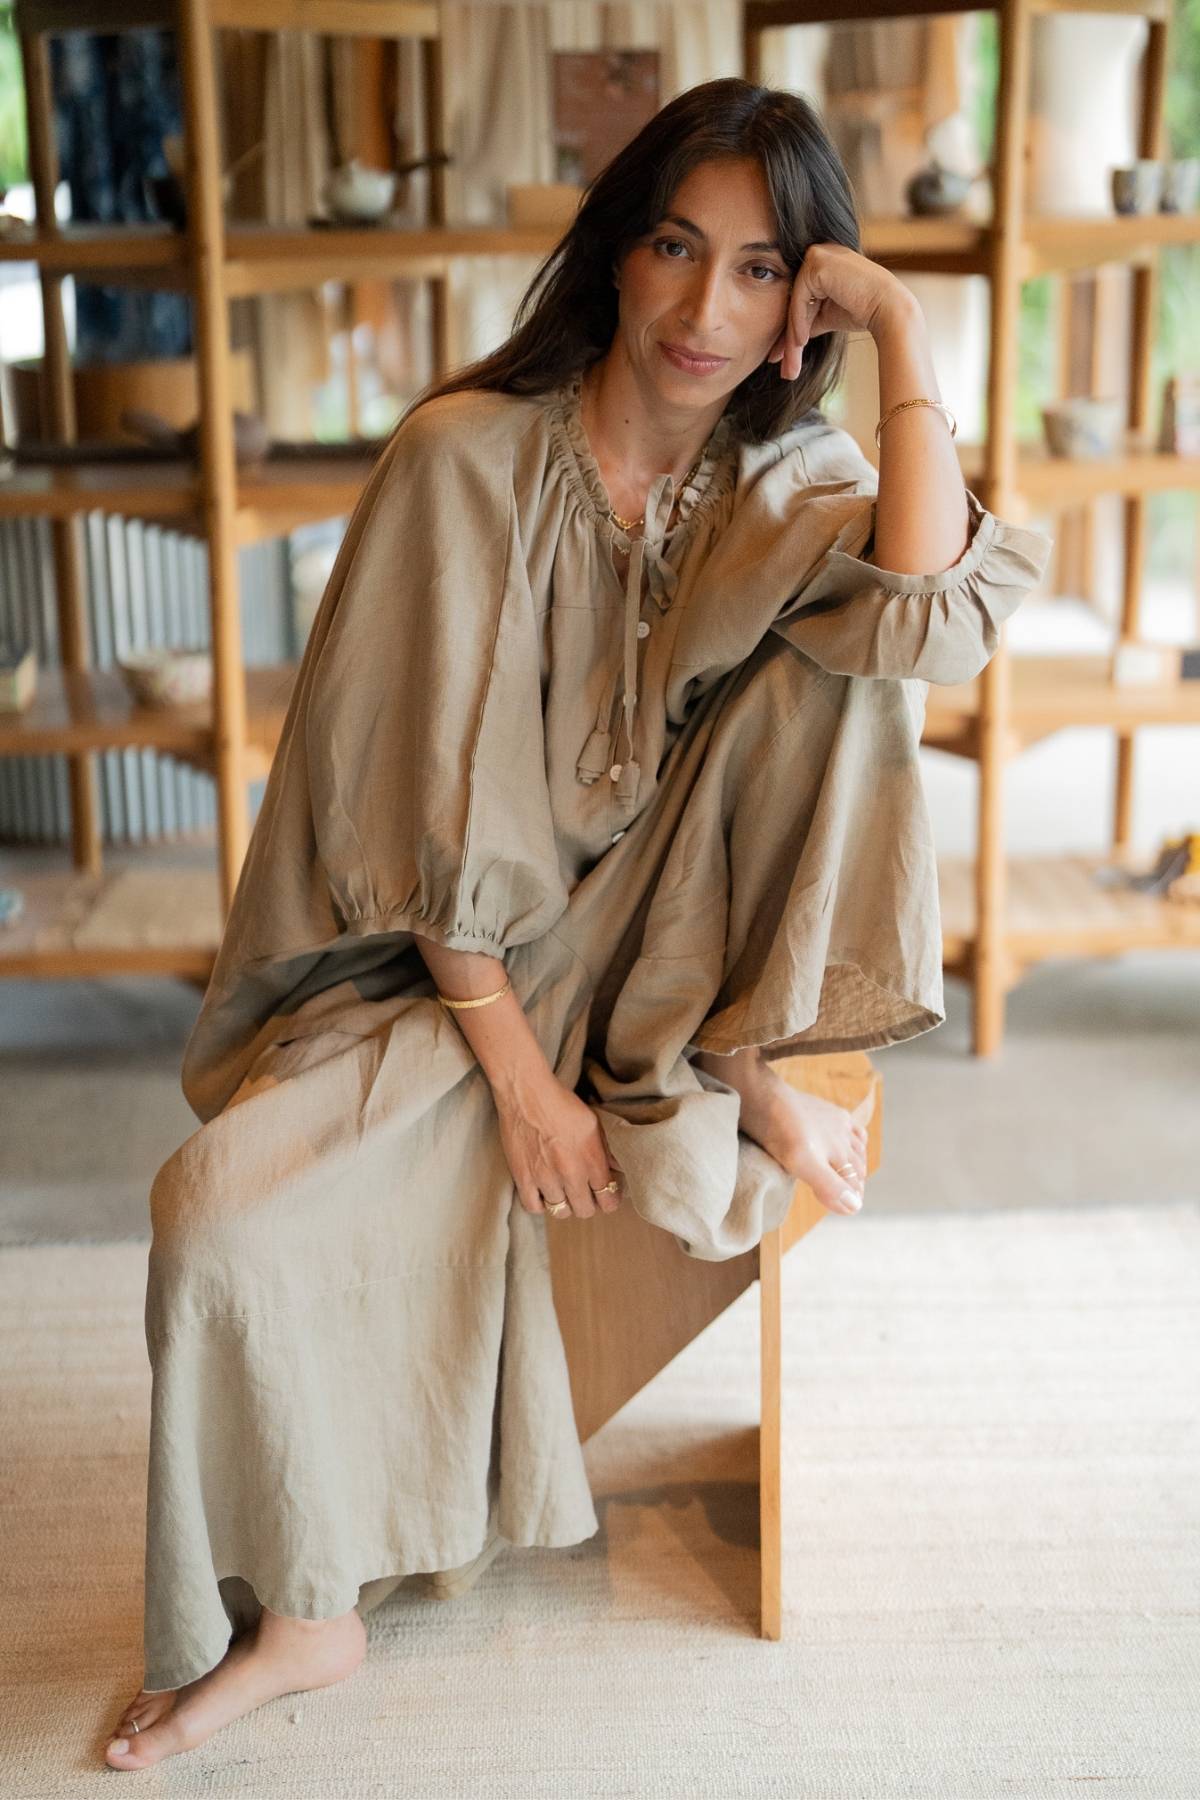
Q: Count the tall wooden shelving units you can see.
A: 2